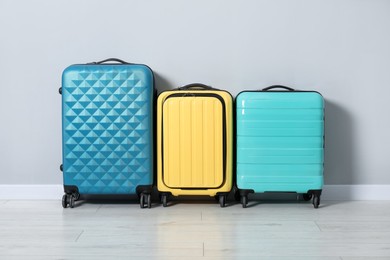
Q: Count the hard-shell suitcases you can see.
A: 3